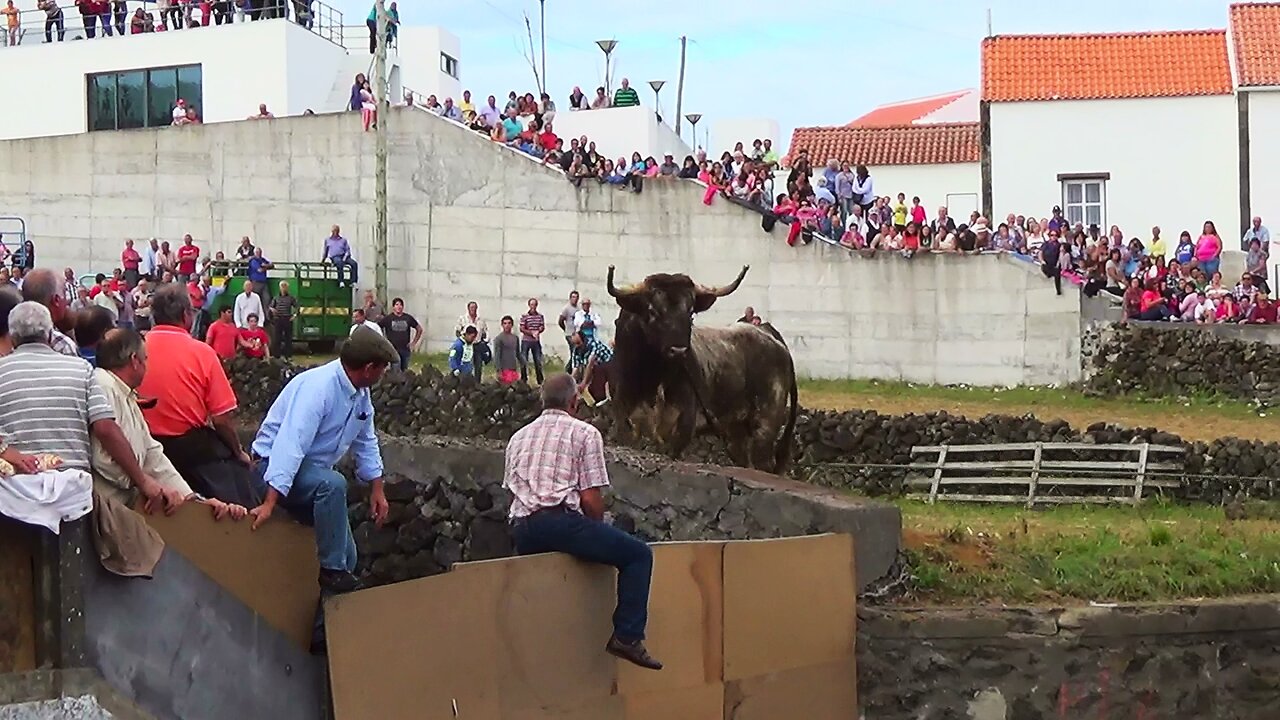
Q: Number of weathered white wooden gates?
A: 1